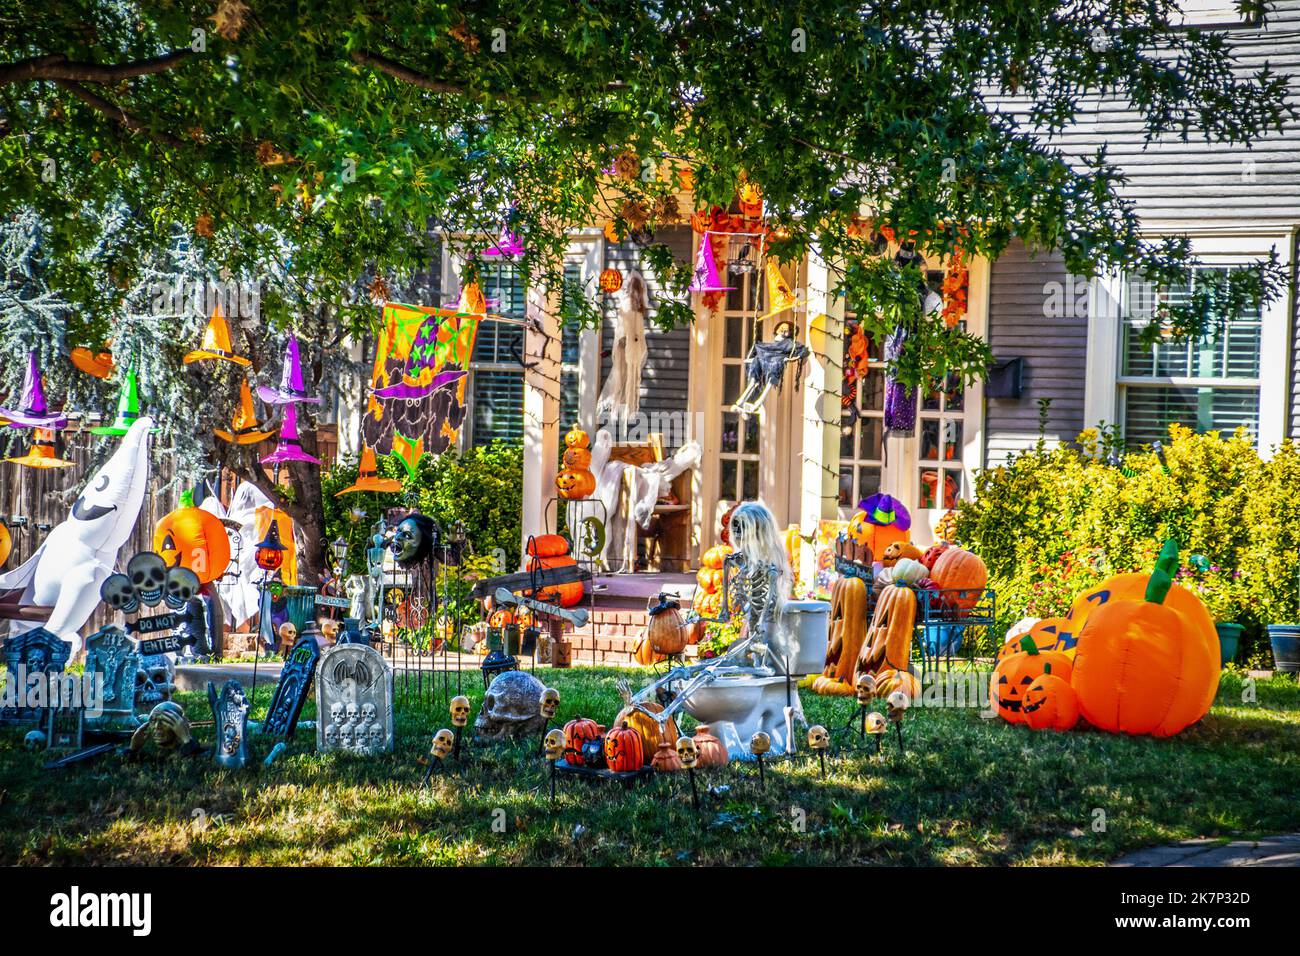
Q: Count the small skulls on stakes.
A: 10